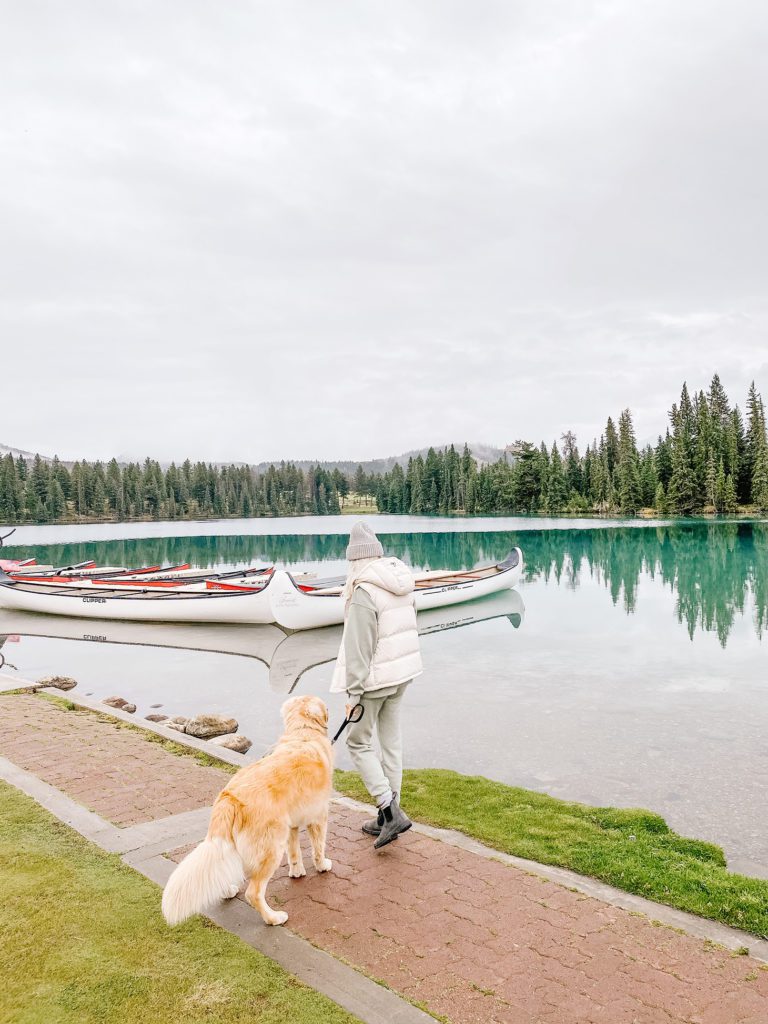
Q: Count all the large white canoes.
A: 2